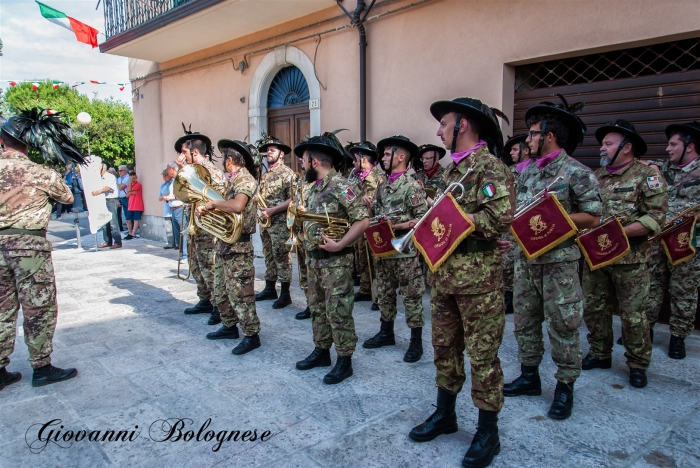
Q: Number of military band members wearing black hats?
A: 13